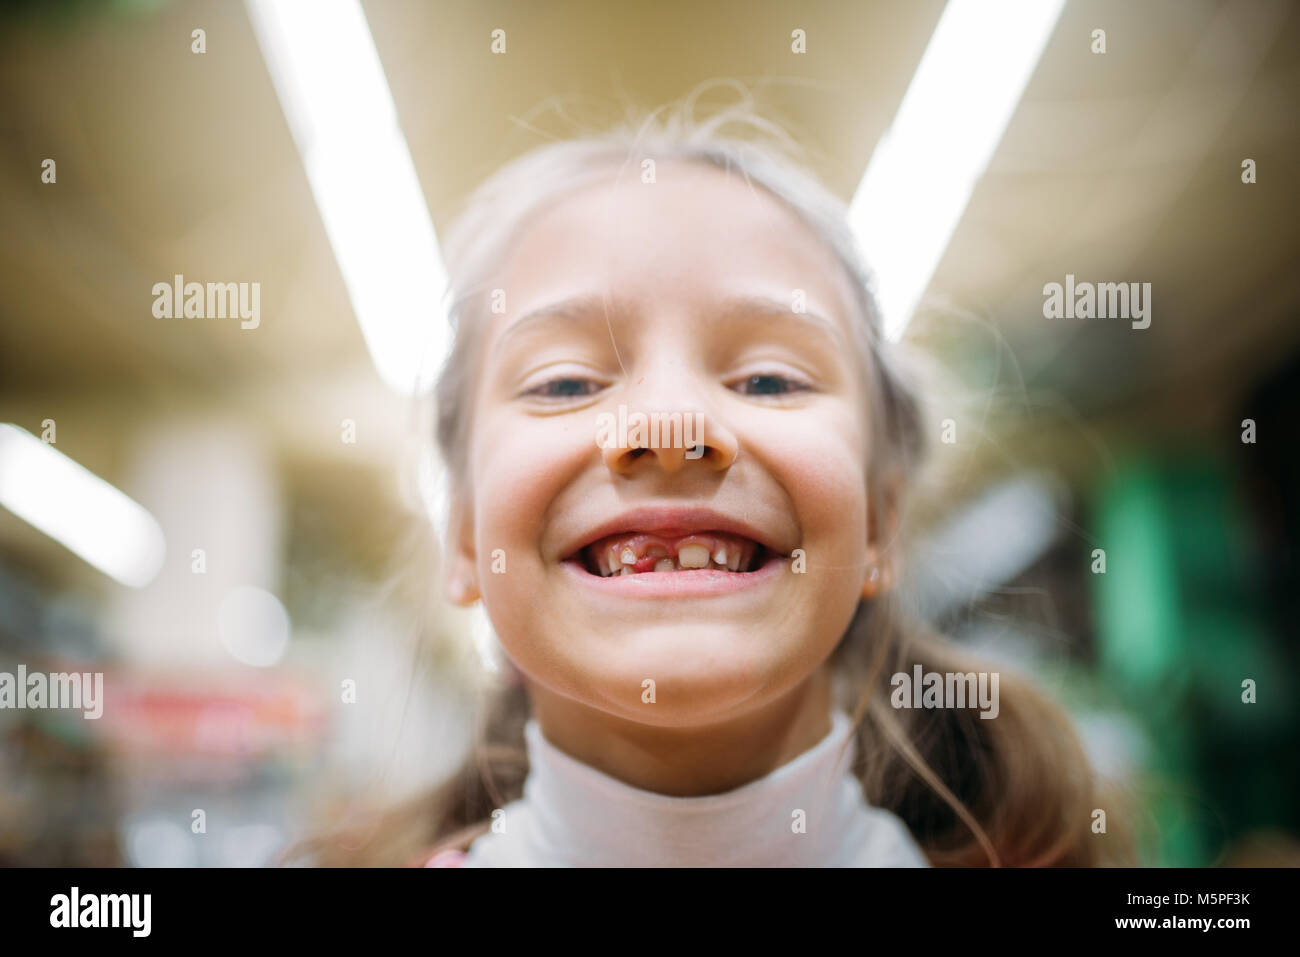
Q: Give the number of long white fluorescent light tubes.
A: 3